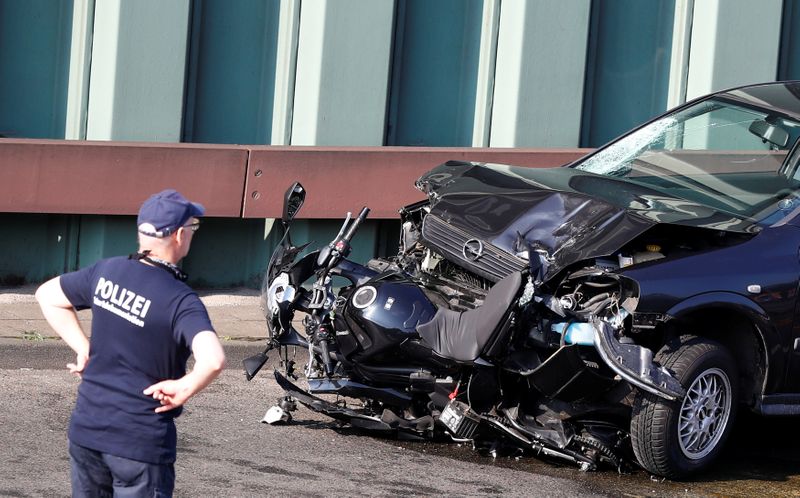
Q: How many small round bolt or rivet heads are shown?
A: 2